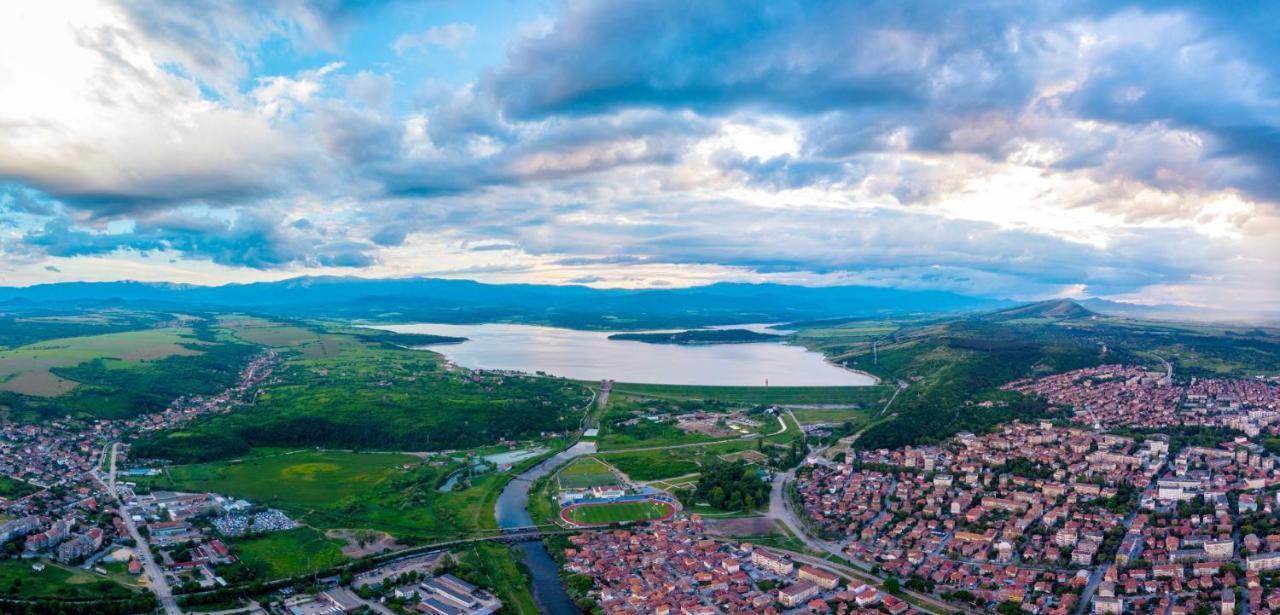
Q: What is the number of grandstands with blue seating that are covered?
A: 0